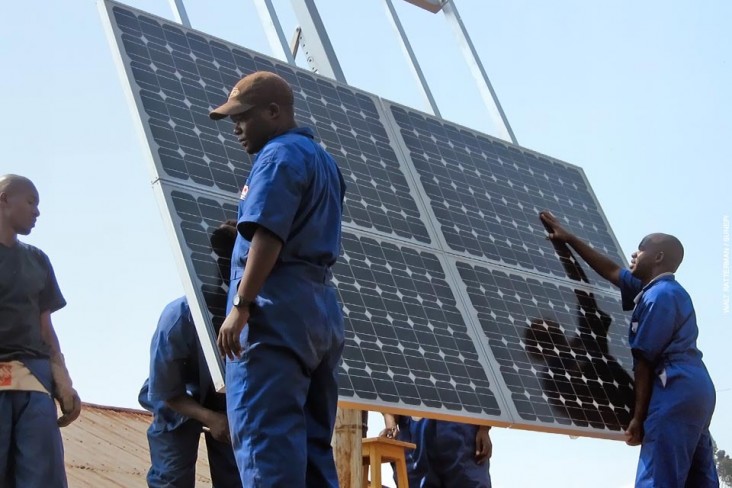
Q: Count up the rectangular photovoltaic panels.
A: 4